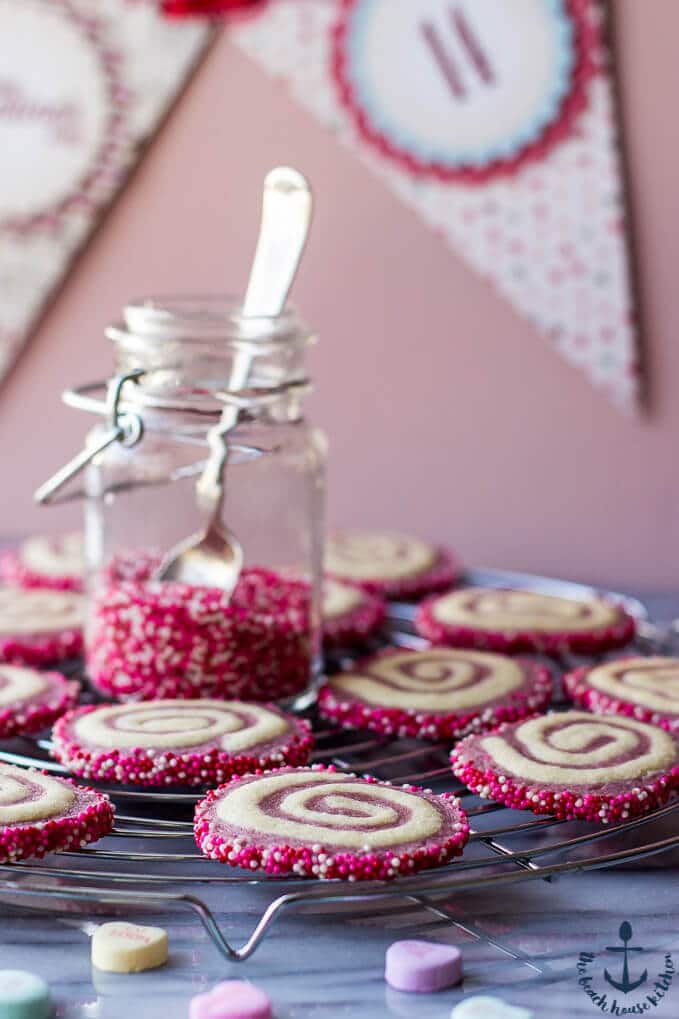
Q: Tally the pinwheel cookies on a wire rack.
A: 12